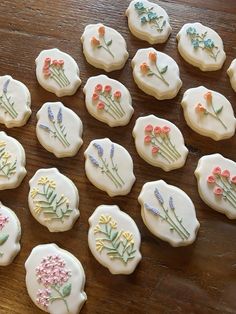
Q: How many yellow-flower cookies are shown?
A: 3